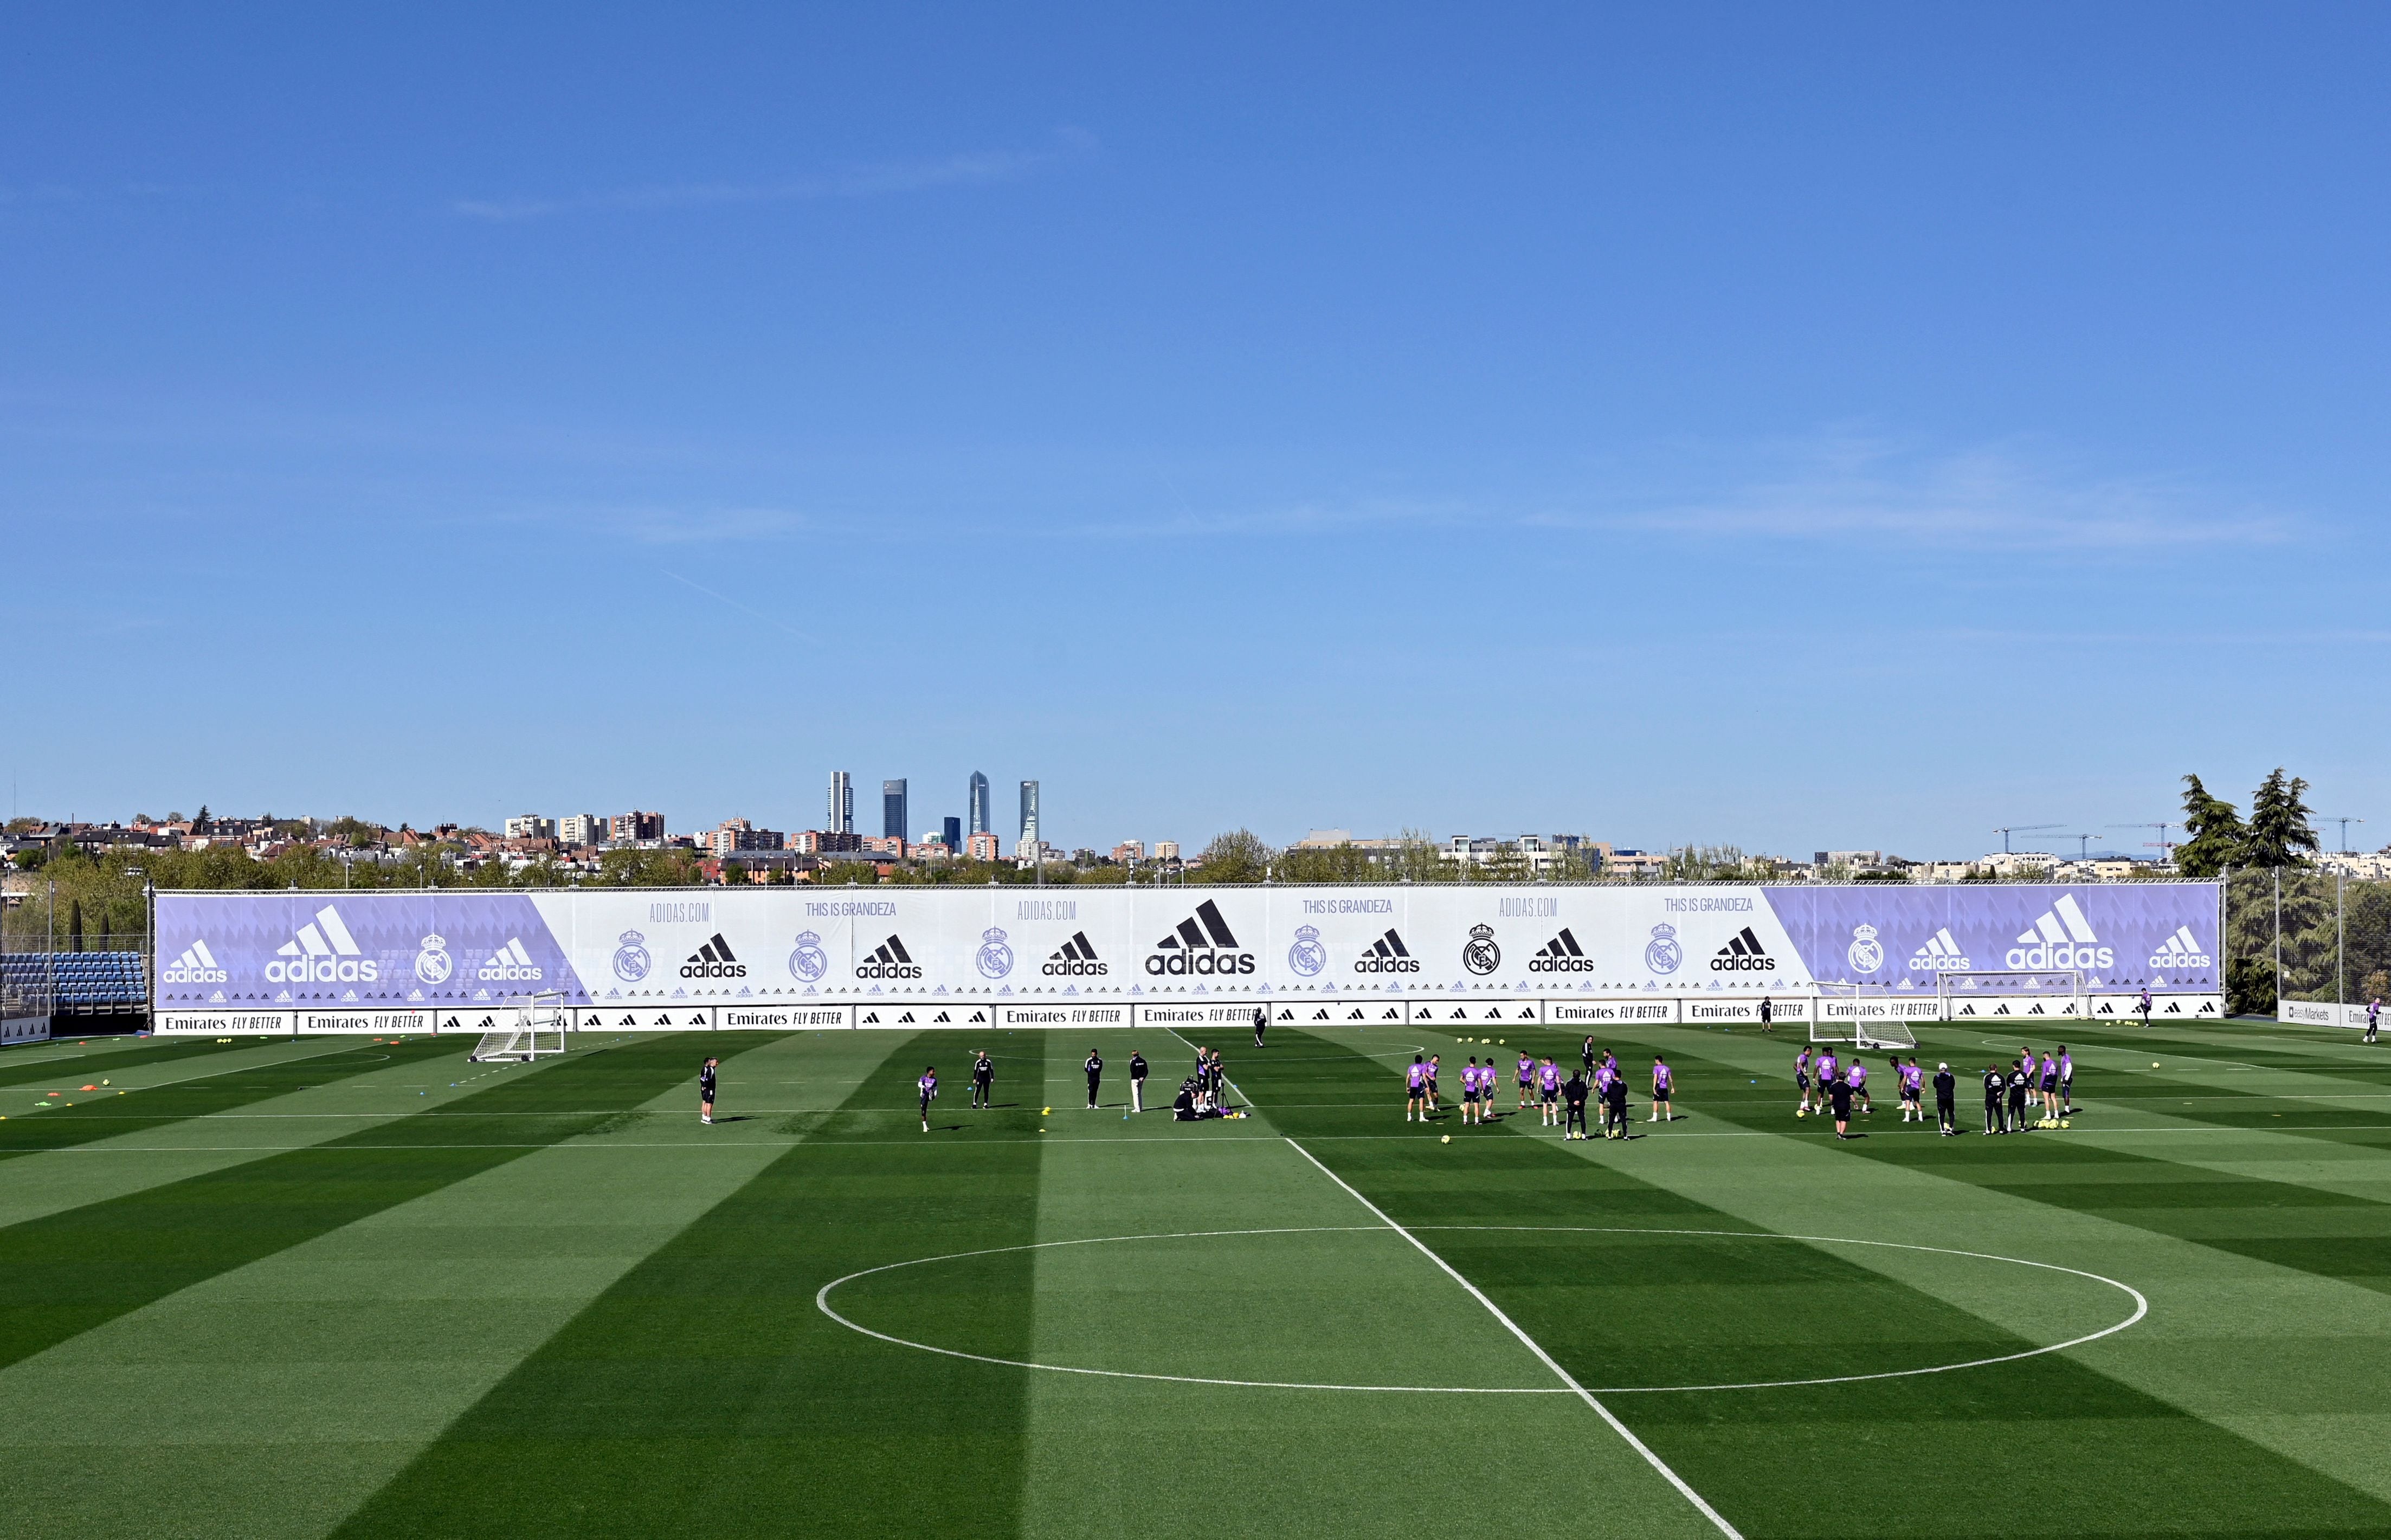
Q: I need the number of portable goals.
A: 3